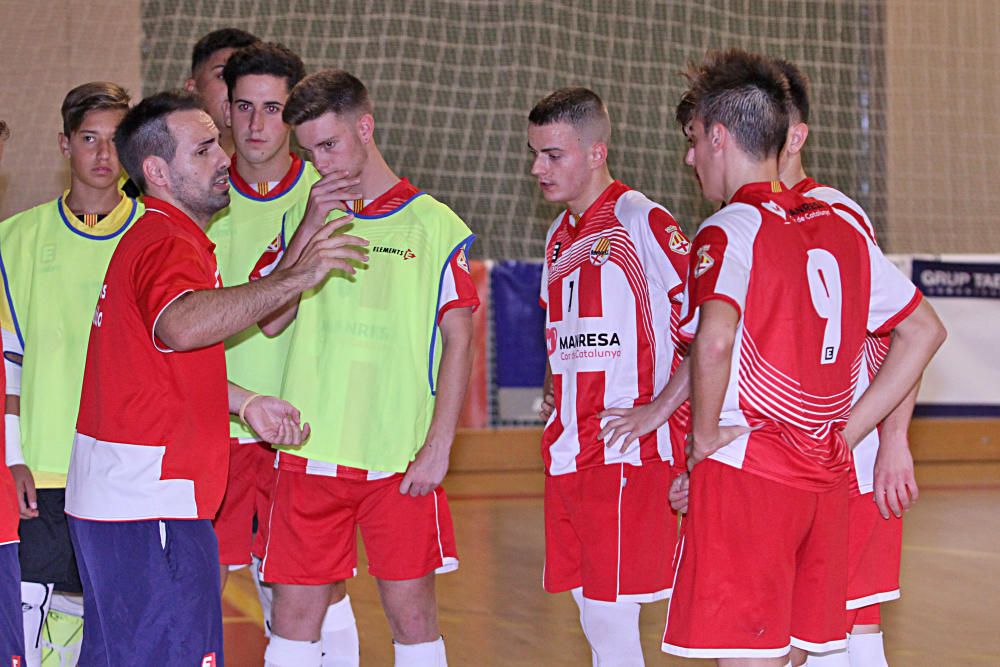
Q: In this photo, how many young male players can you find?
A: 7